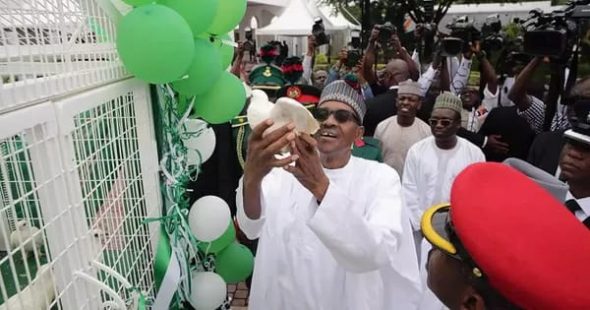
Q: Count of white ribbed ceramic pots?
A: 0